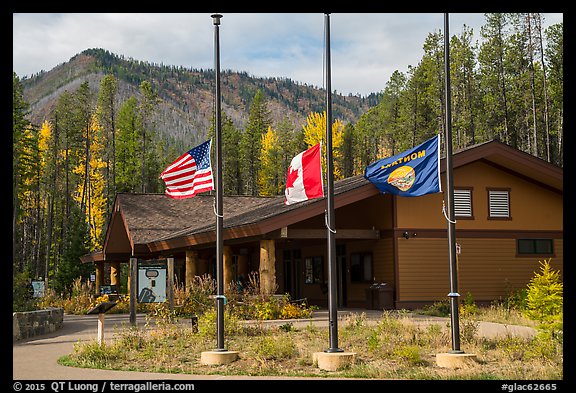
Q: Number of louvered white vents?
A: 2